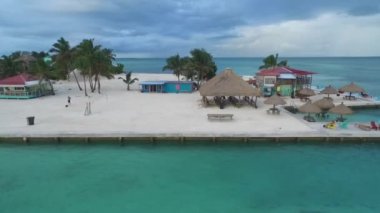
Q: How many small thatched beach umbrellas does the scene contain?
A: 7